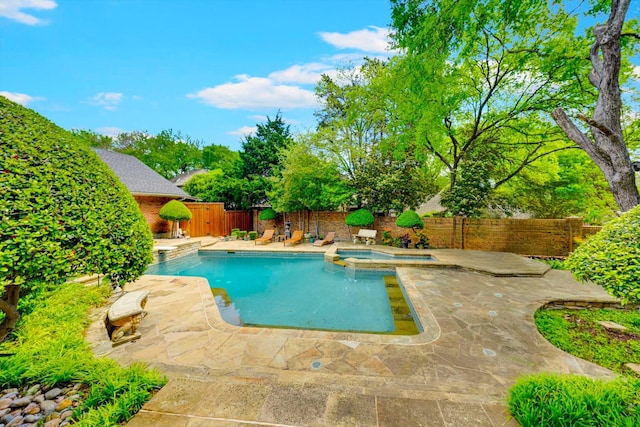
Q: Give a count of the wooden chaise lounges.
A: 3